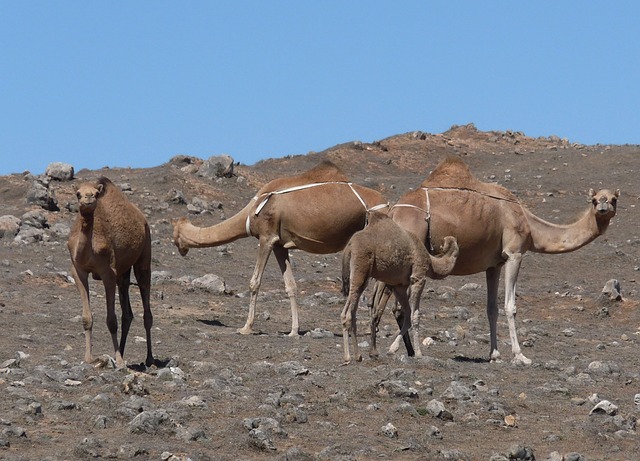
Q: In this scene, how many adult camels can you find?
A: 3